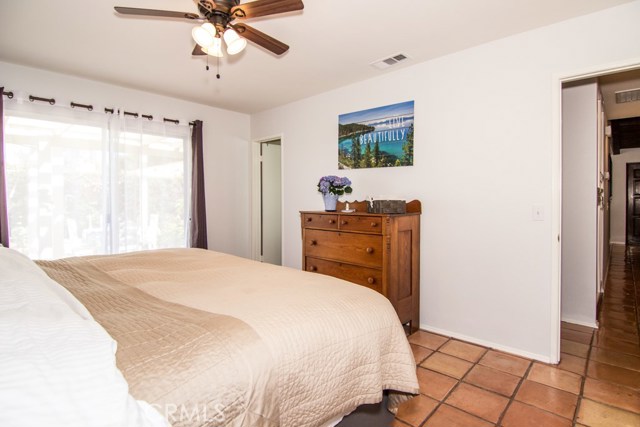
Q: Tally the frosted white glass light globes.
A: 3